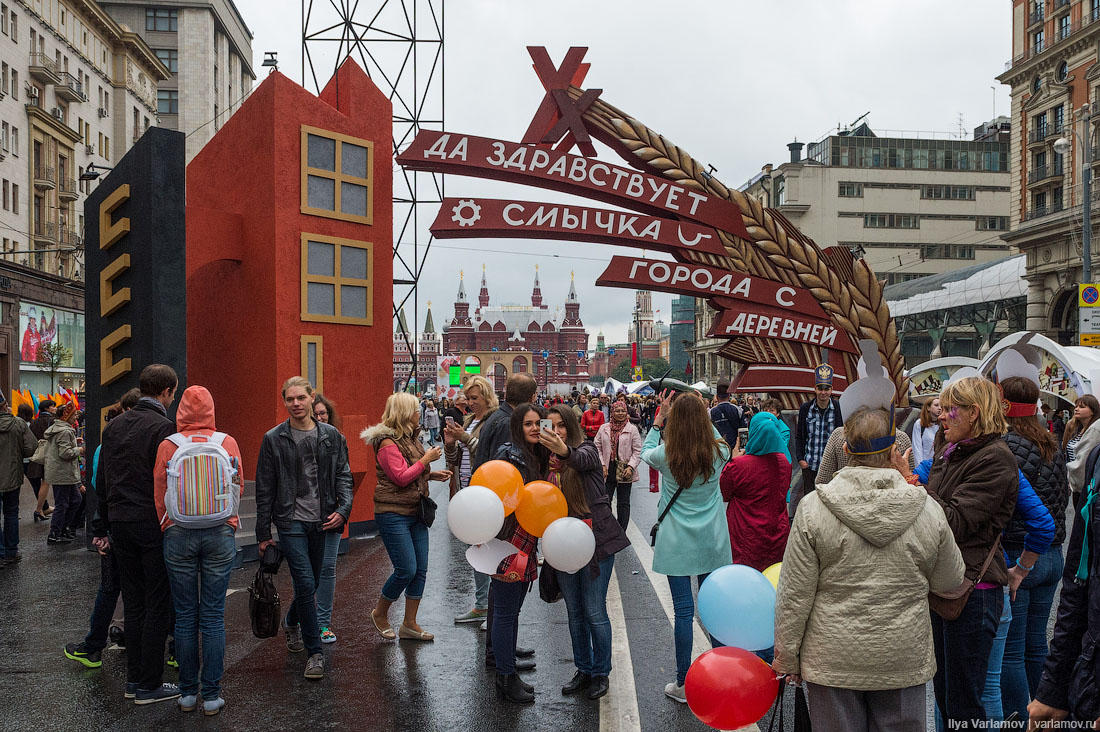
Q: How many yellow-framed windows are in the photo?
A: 3